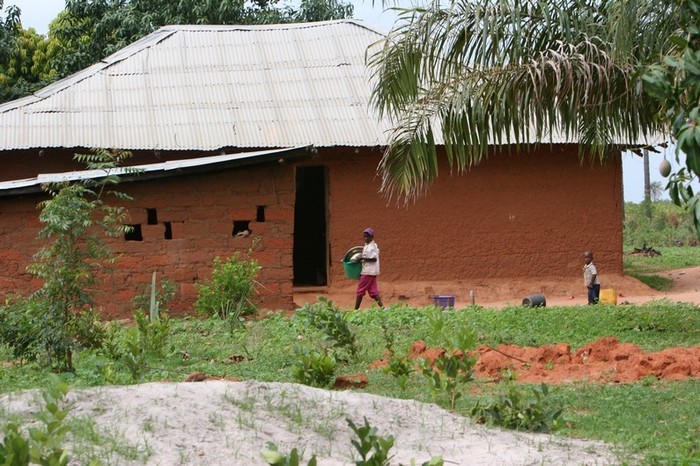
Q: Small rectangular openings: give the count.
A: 5